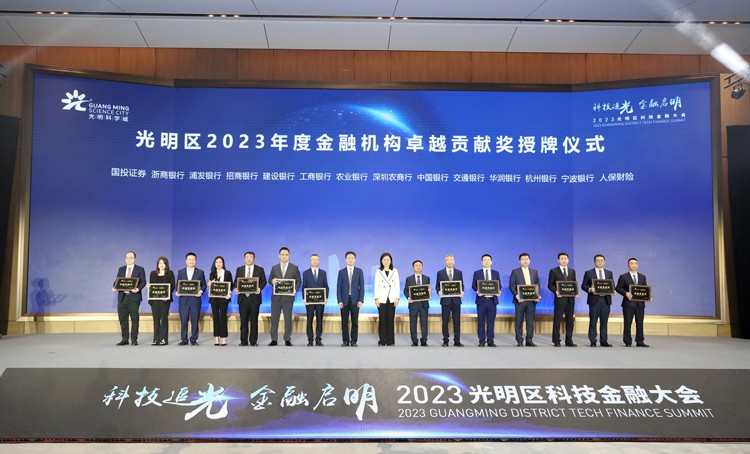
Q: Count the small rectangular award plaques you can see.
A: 14